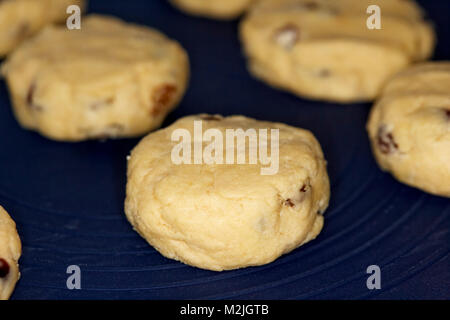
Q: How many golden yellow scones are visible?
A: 7